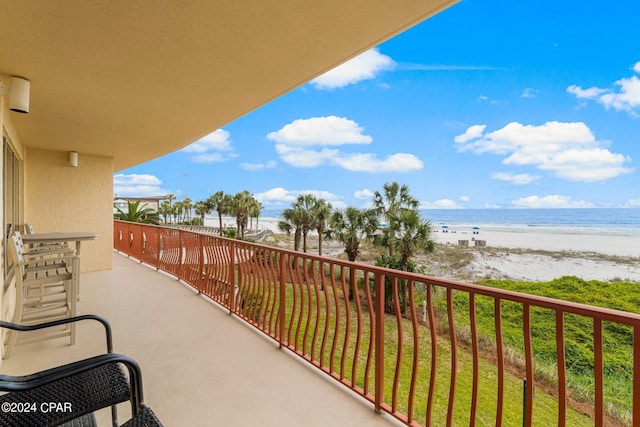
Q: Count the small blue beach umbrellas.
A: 2